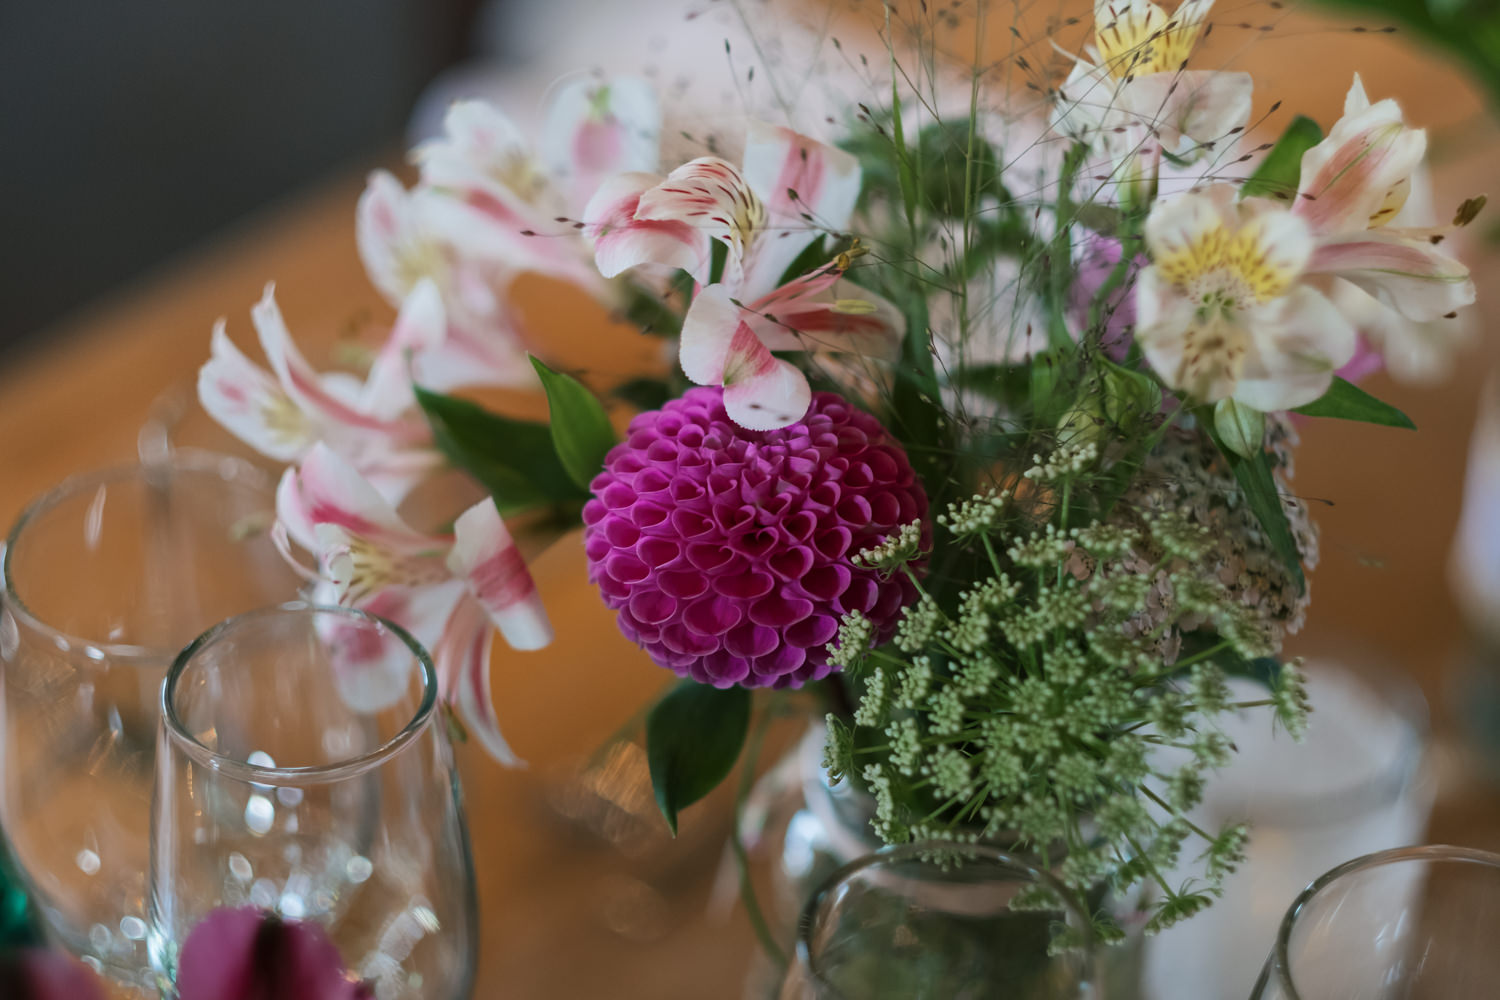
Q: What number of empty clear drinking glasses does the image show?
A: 4